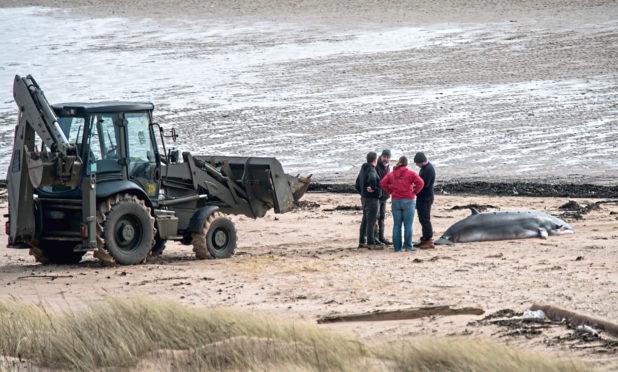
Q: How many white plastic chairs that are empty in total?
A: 0